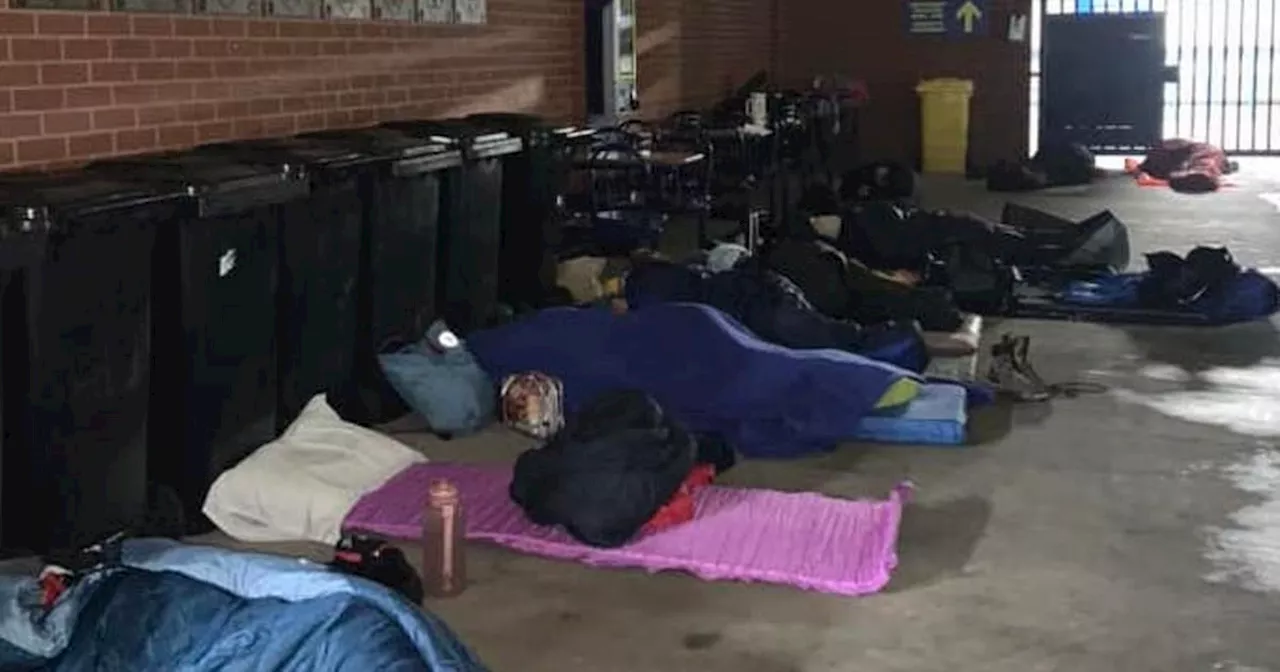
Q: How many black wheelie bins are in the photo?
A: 6